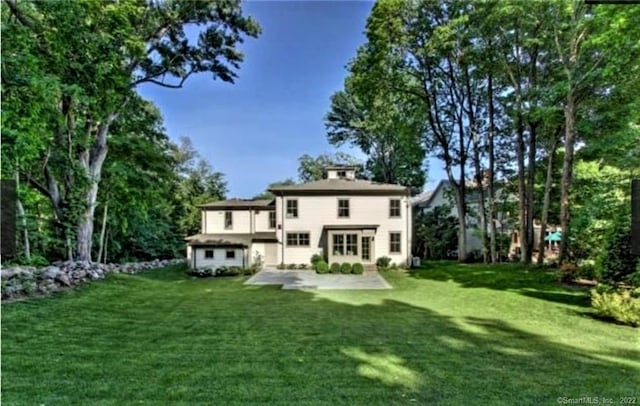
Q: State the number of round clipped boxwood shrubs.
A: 4